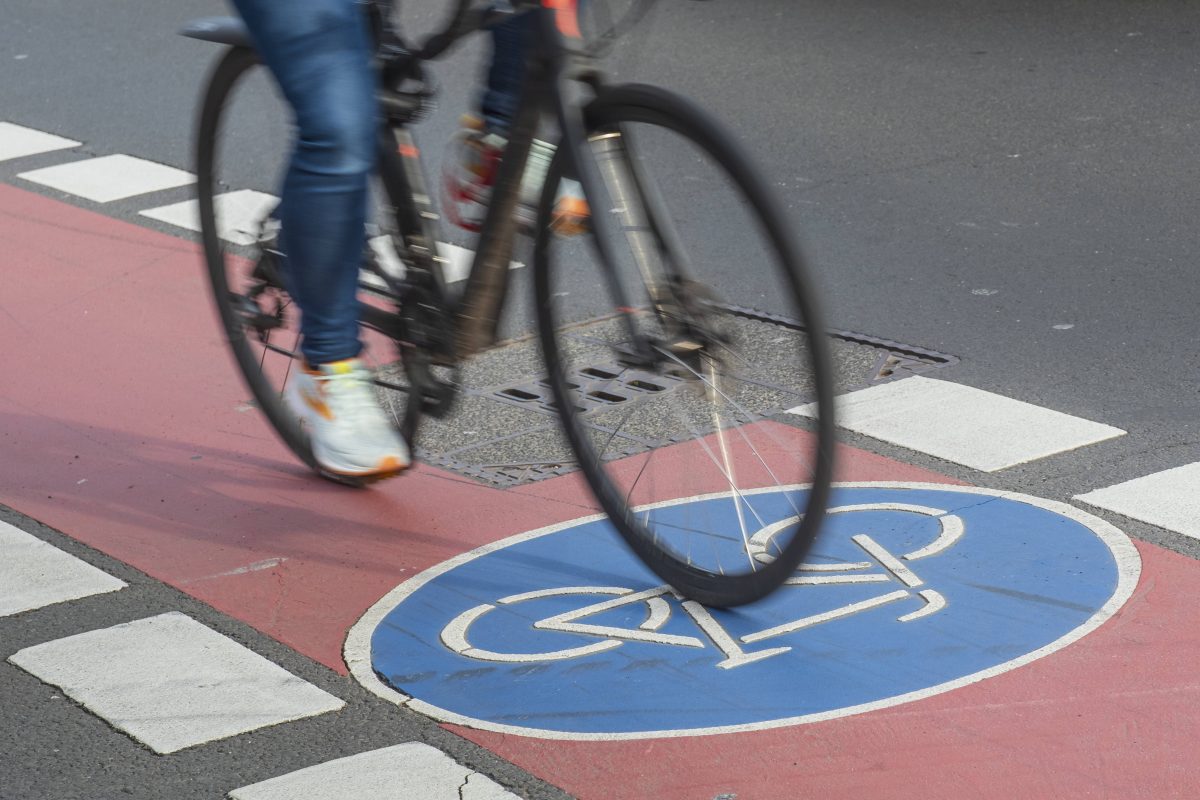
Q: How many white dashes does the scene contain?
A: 9